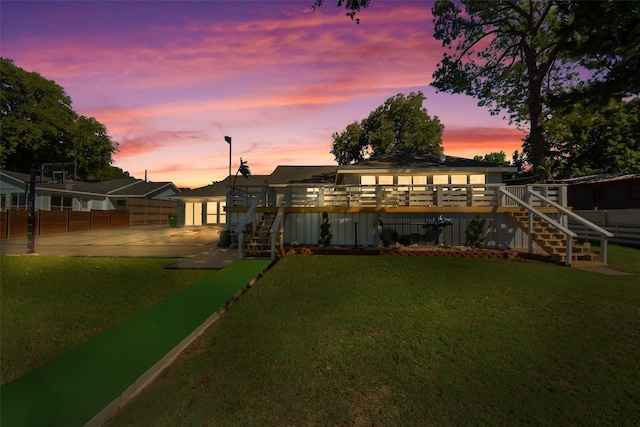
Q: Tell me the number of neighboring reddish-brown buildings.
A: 1